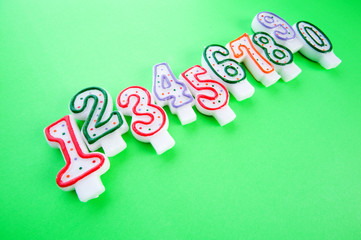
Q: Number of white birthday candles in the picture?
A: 10